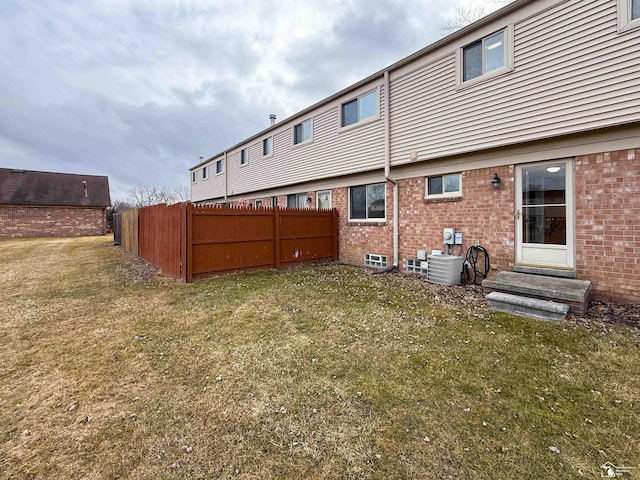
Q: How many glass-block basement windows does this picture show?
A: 2